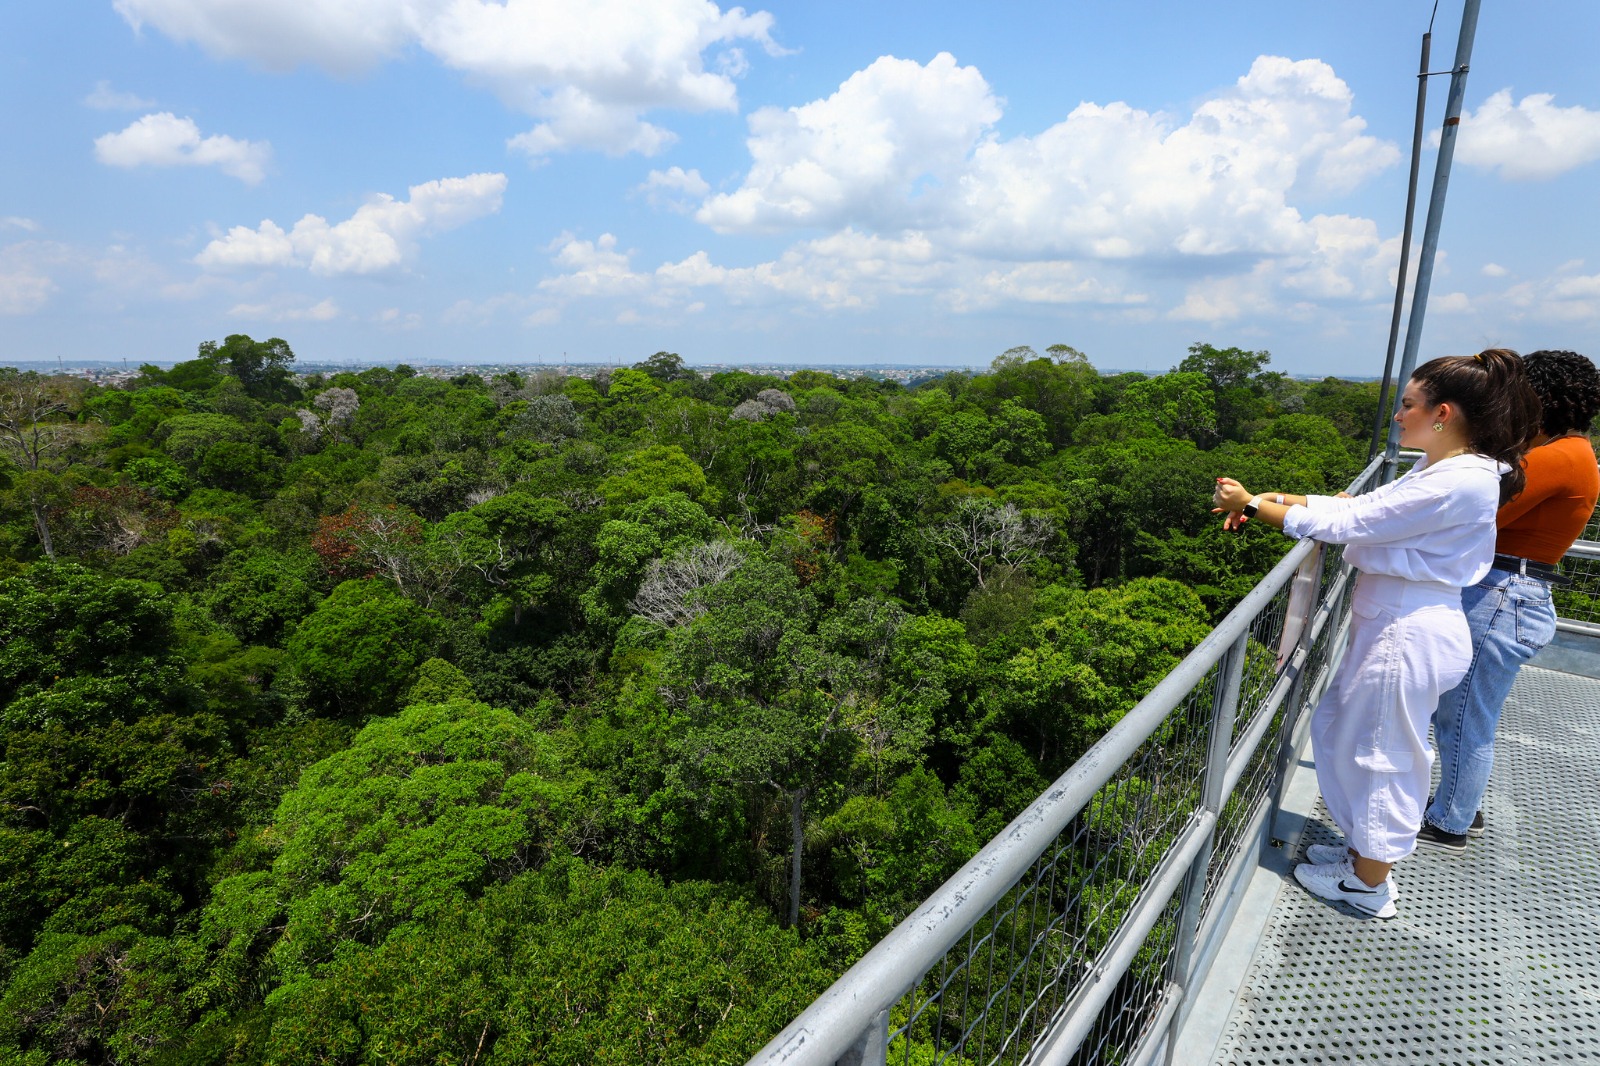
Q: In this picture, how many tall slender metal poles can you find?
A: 2